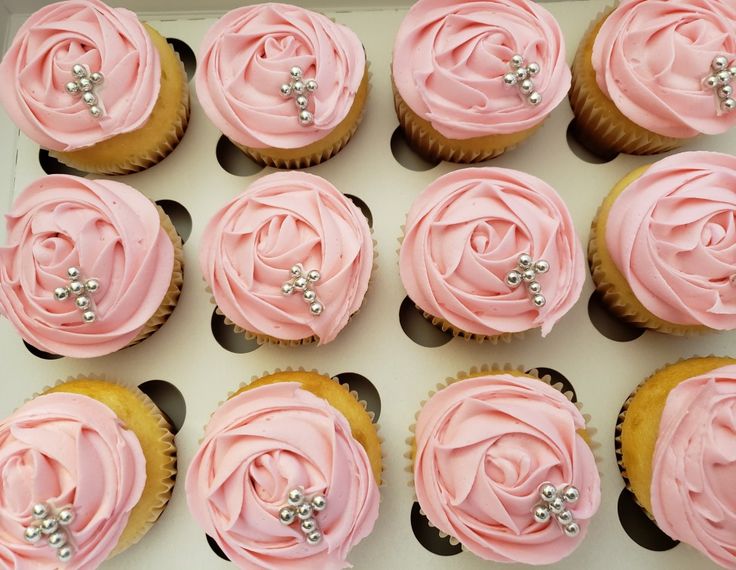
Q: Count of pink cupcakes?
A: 12